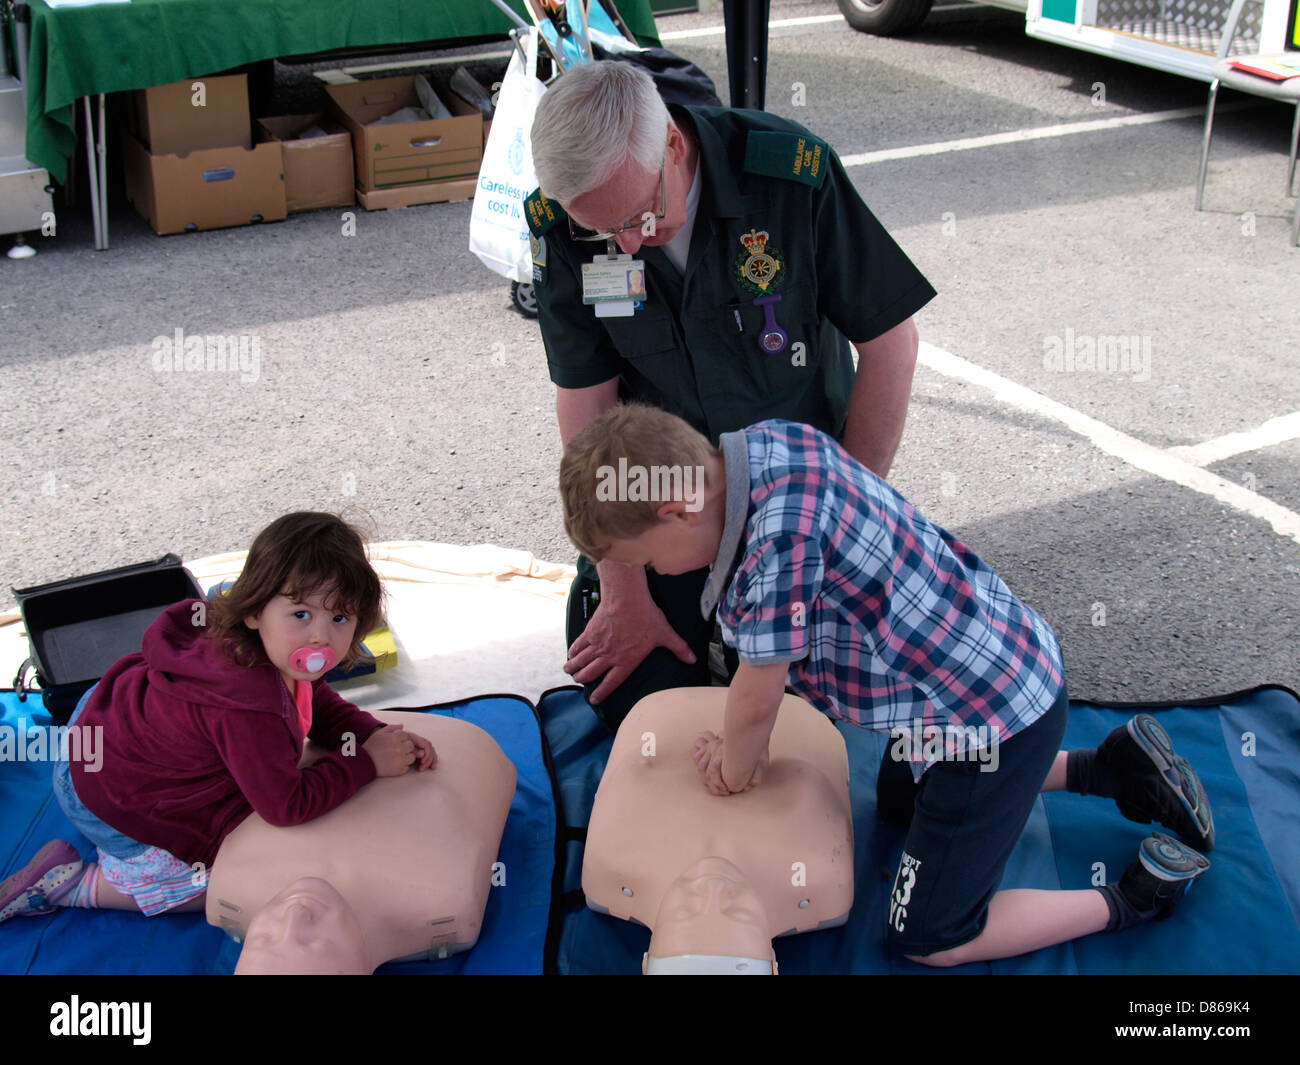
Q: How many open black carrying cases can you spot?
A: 1